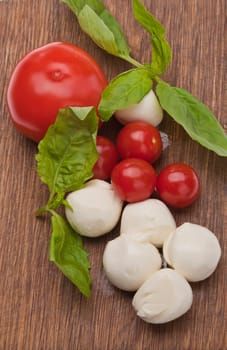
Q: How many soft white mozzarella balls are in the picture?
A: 6